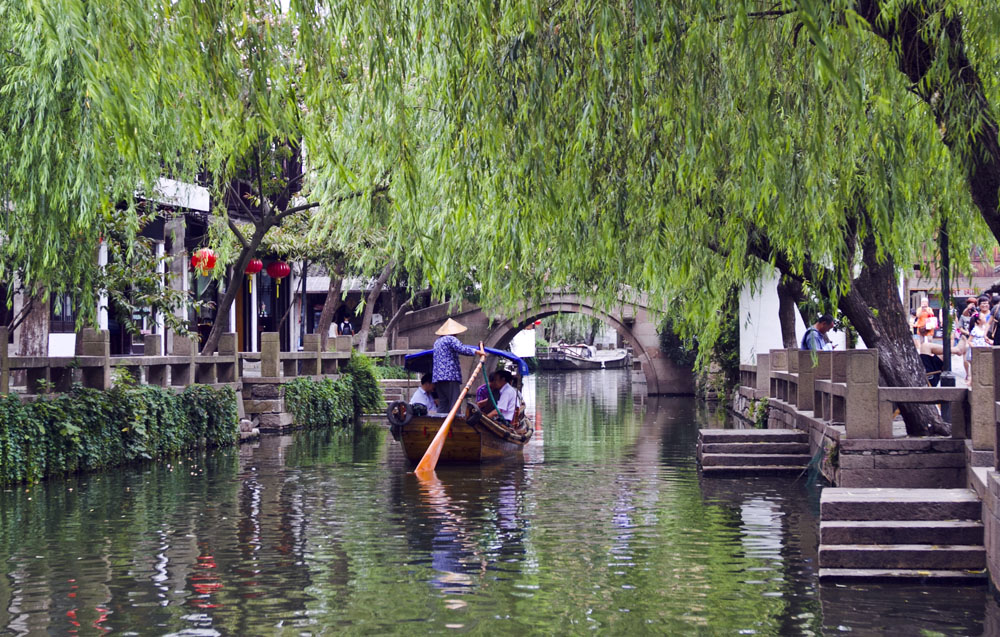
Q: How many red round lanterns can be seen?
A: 3